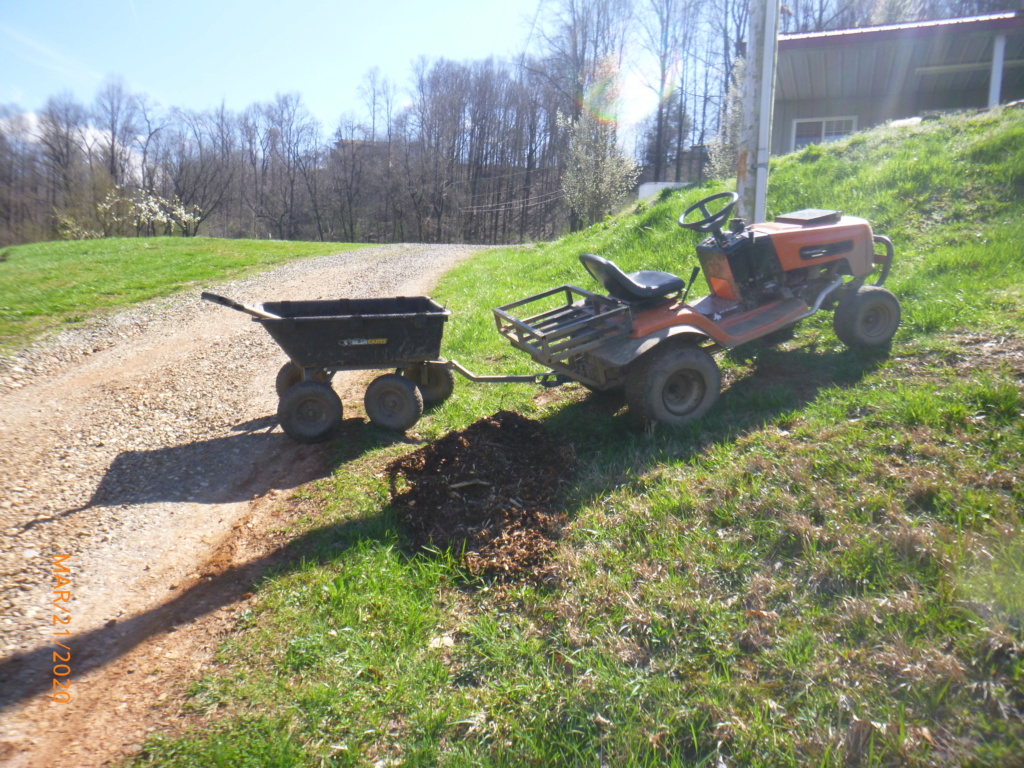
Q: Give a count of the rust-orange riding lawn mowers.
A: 1